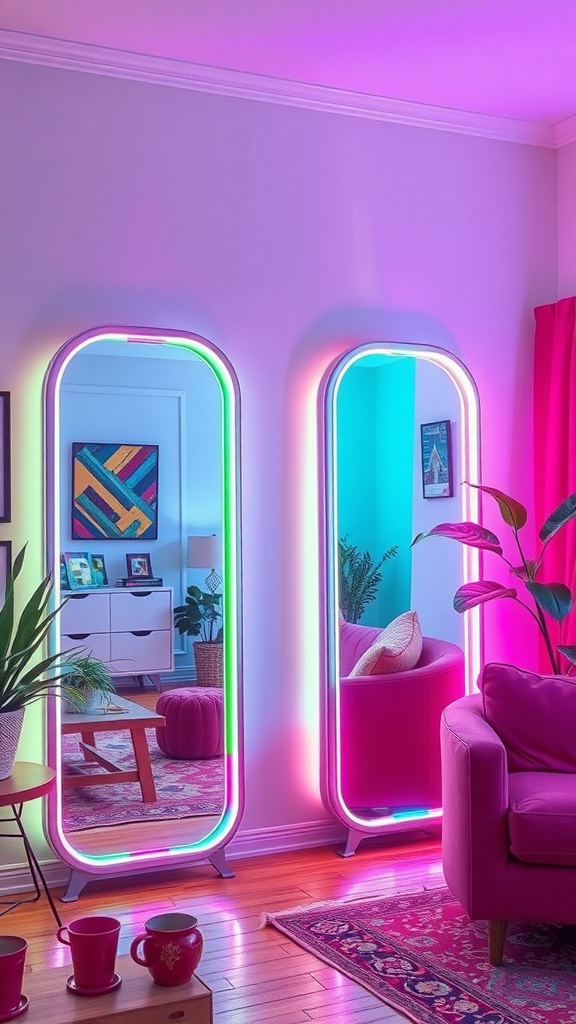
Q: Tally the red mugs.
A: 3